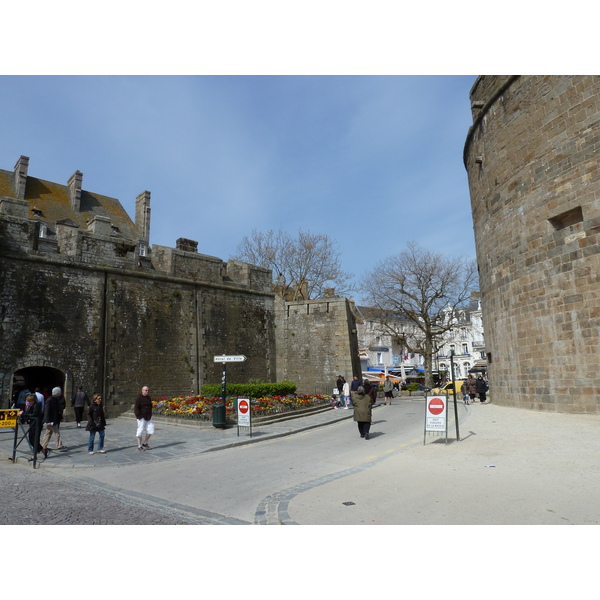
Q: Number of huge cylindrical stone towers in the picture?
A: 1